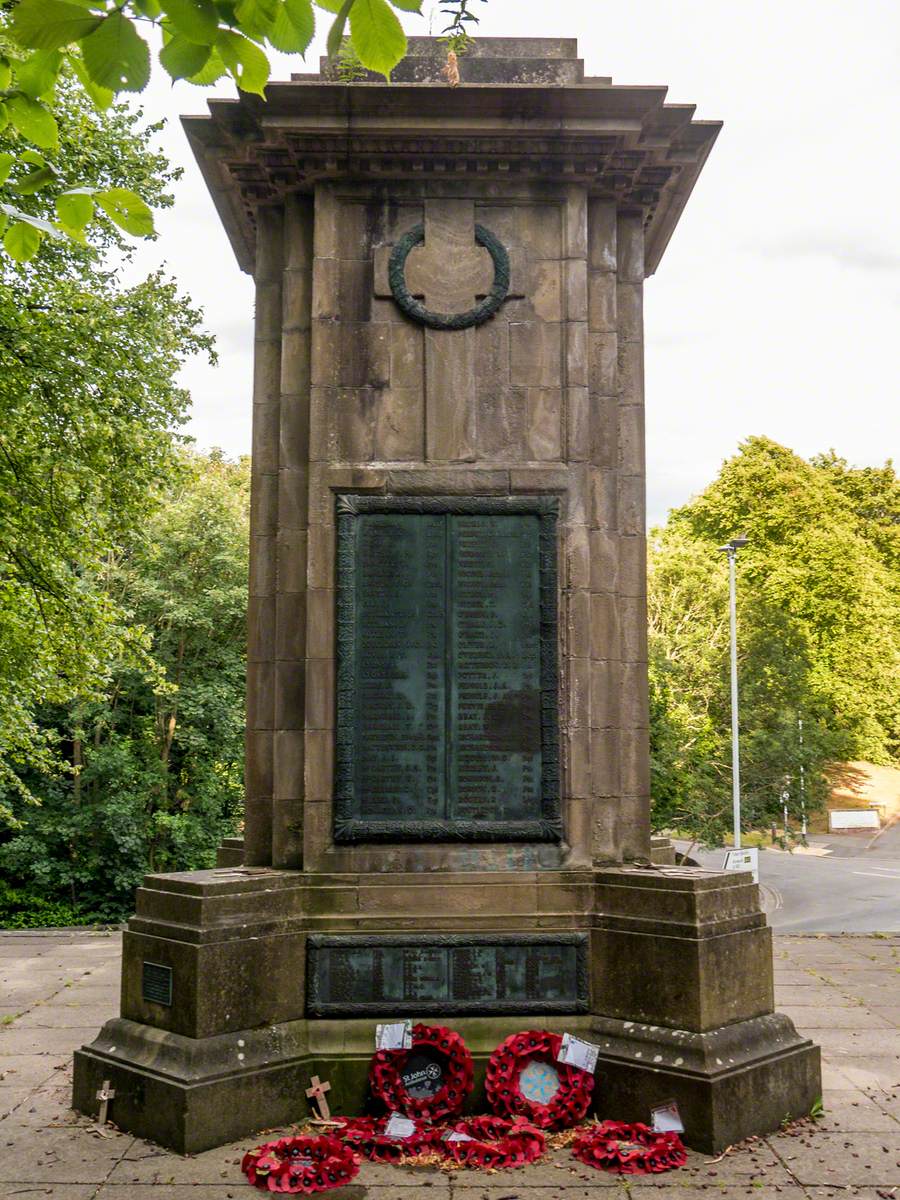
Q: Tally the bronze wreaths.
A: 1